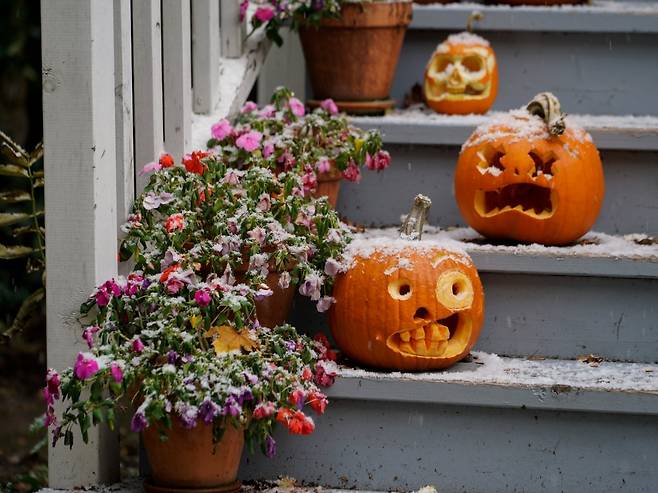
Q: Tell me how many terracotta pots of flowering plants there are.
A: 4